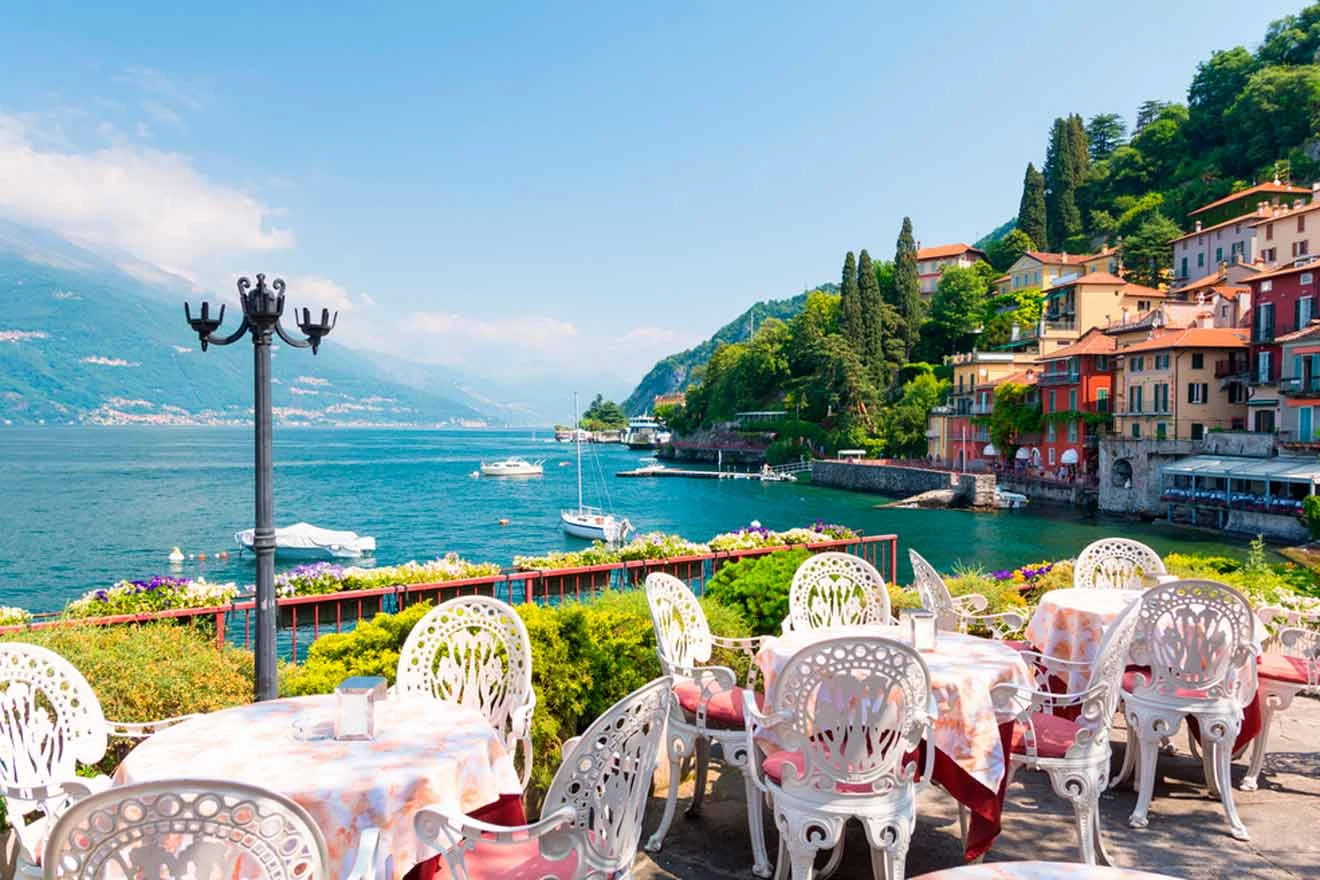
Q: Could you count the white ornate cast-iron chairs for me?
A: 12